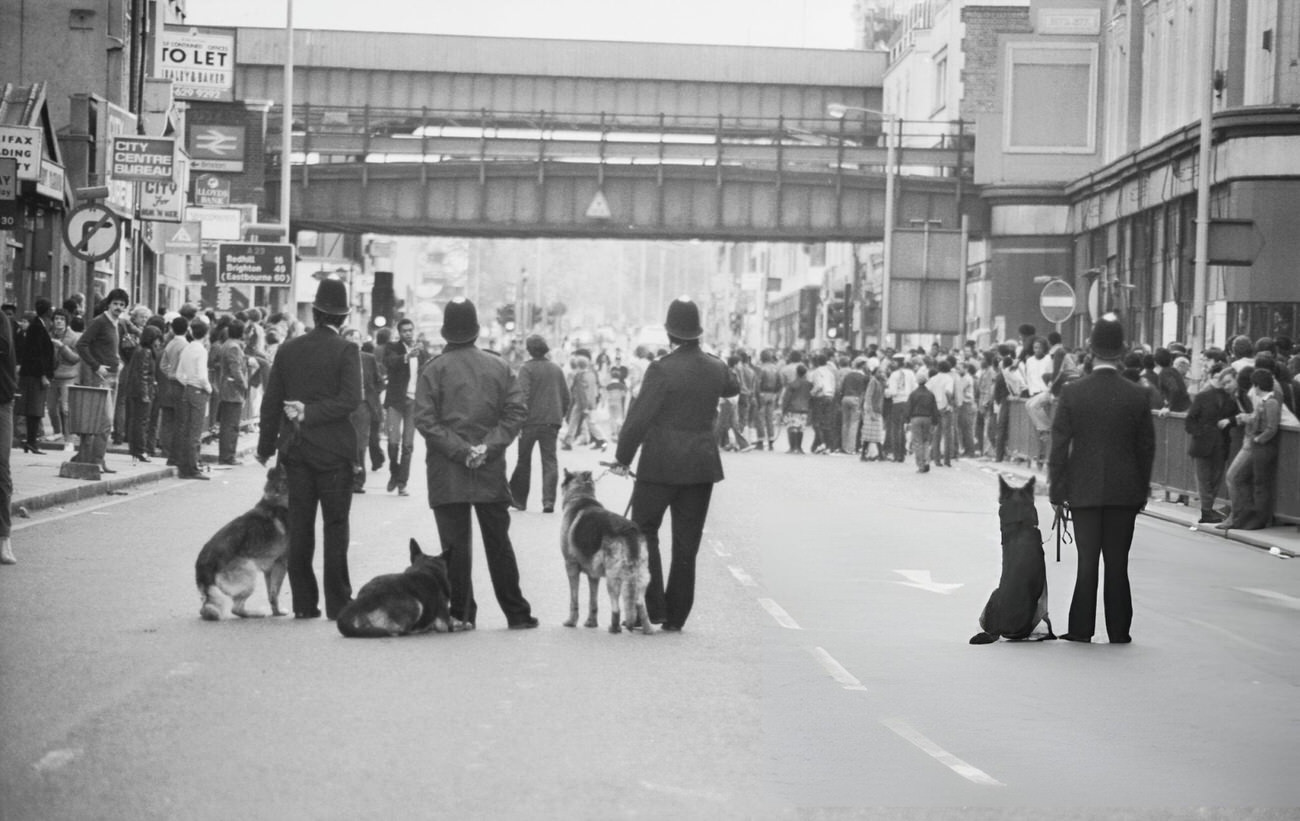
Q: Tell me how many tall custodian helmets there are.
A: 4